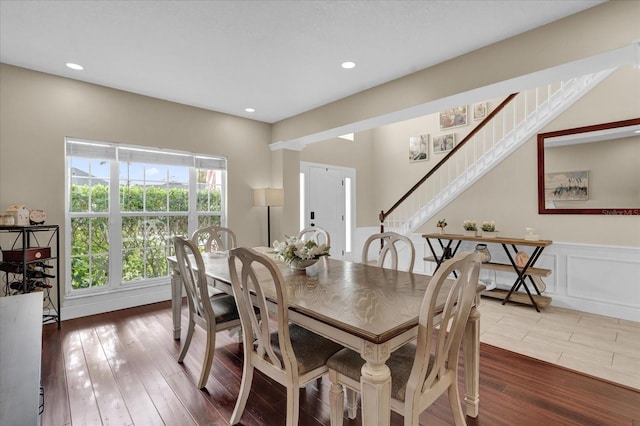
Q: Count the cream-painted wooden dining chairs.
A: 6